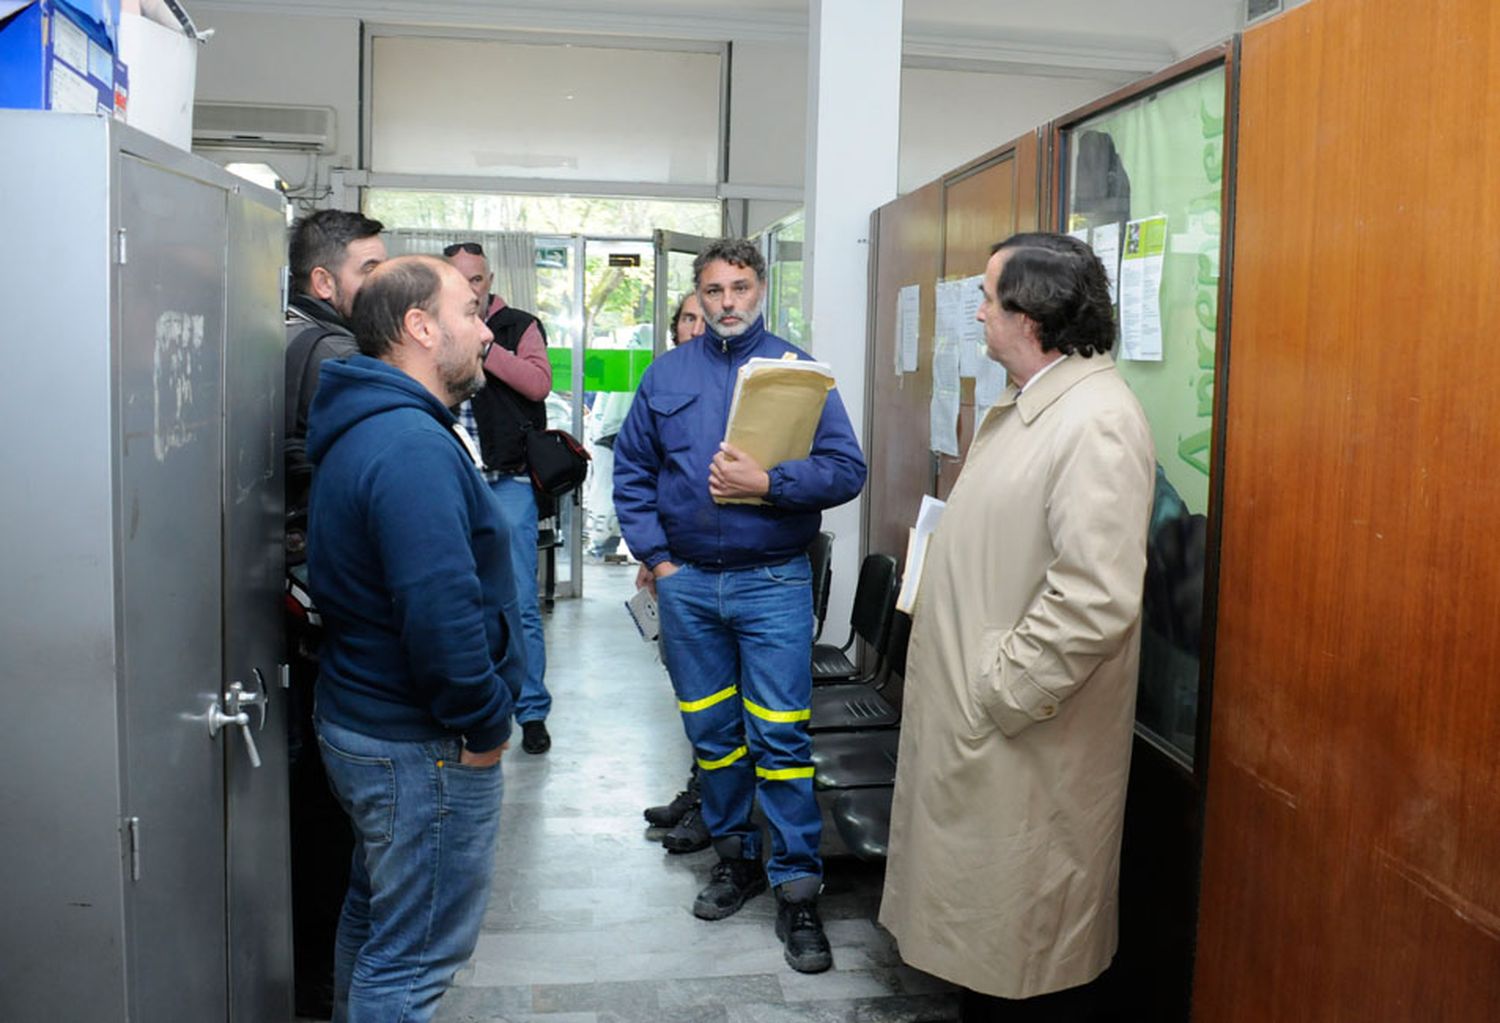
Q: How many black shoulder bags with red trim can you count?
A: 1